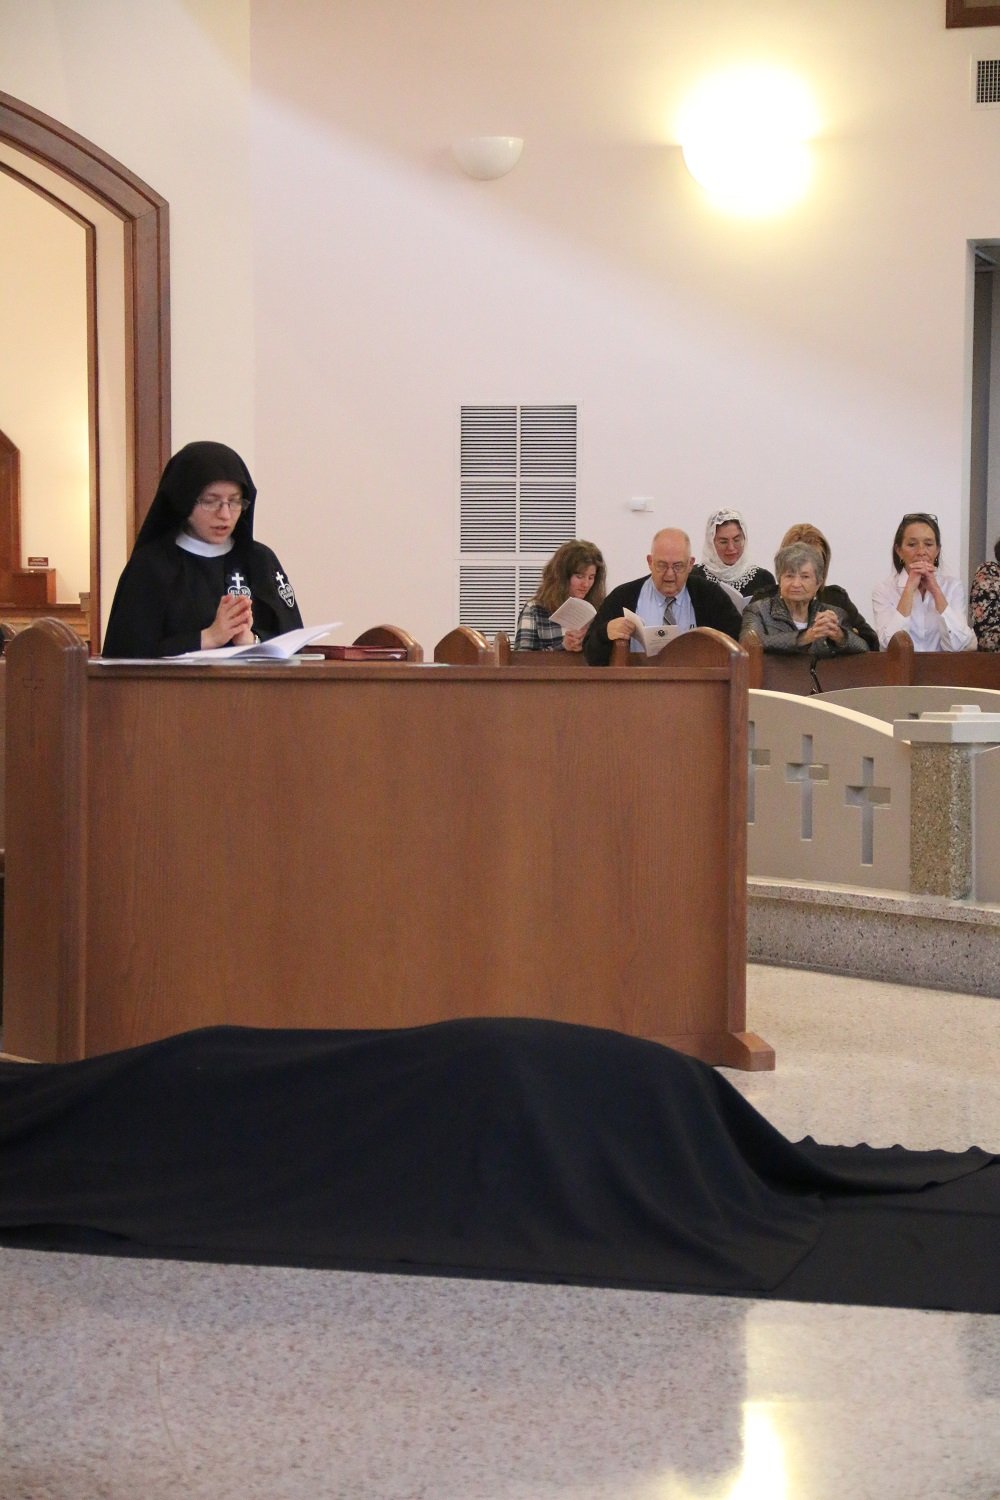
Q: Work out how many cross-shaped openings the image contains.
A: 3